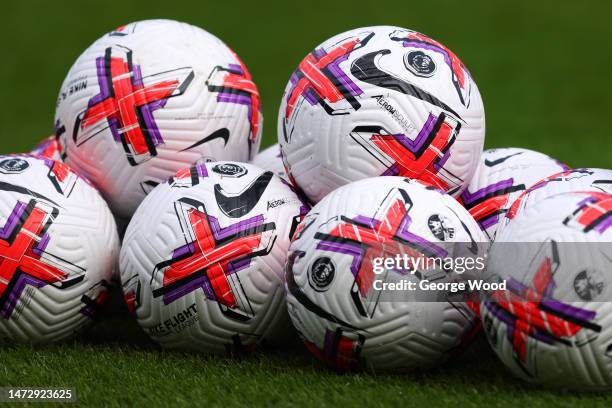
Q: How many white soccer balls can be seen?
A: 10